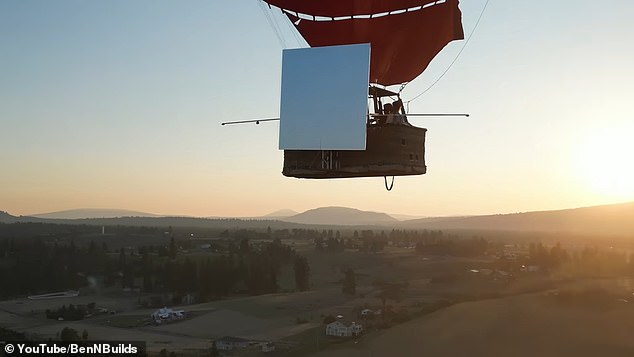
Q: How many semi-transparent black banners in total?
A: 1